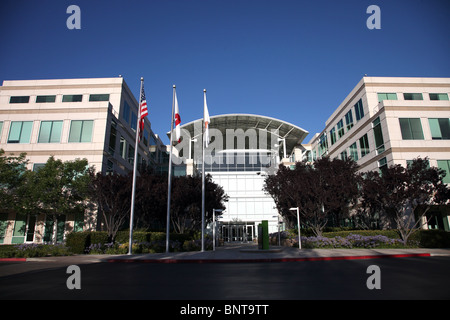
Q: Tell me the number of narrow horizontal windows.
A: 7